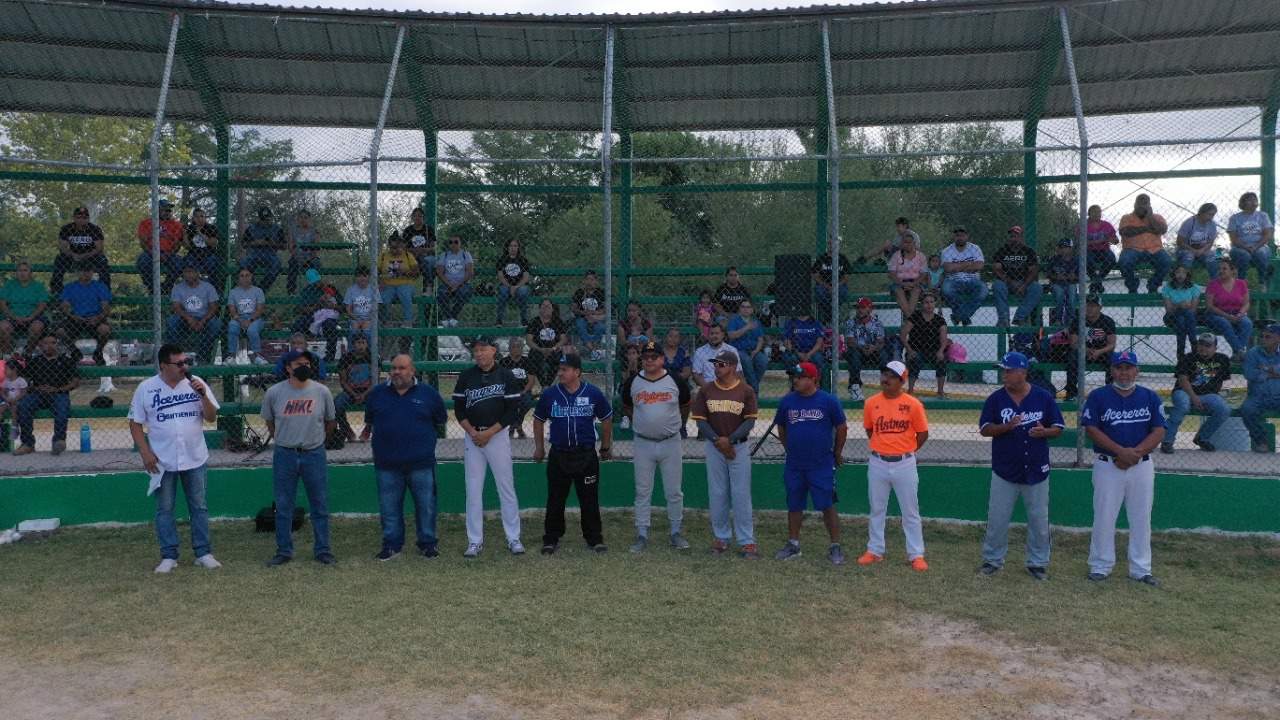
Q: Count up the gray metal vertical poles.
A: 5